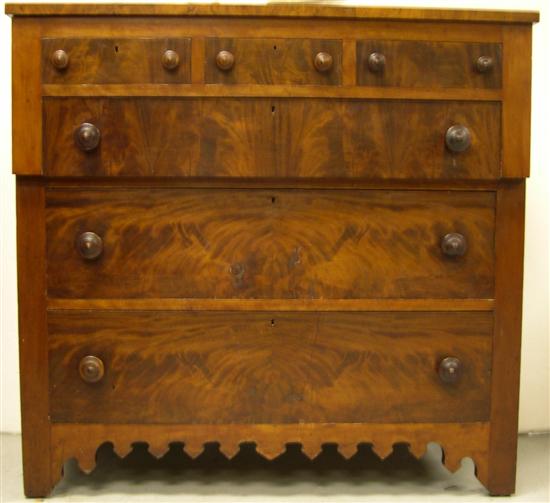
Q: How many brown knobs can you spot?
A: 12